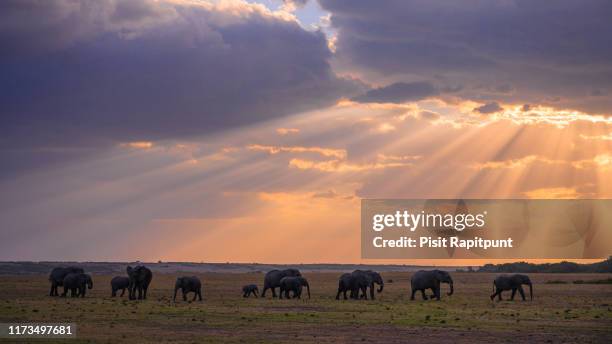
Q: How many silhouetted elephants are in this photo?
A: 12